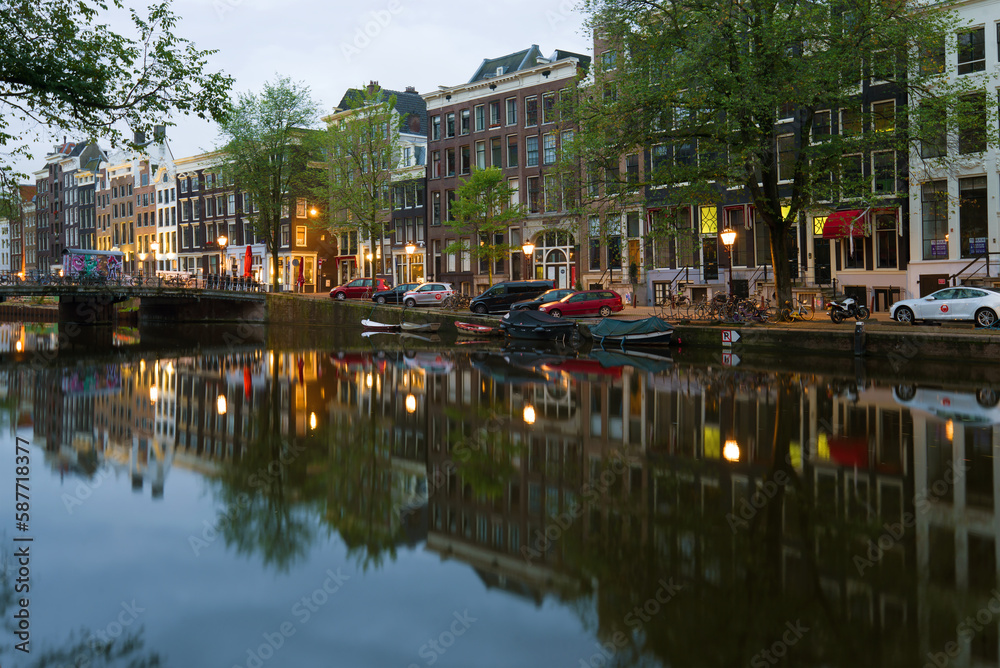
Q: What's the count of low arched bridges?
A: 1